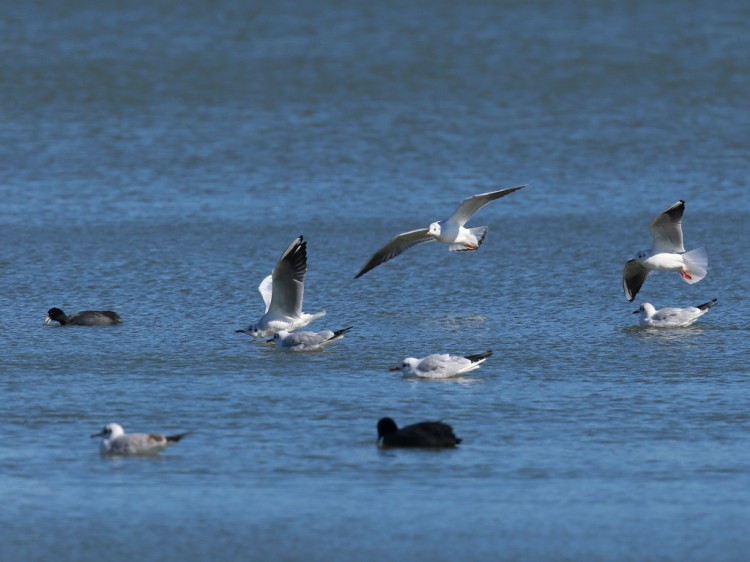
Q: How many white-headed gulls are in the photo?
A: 7